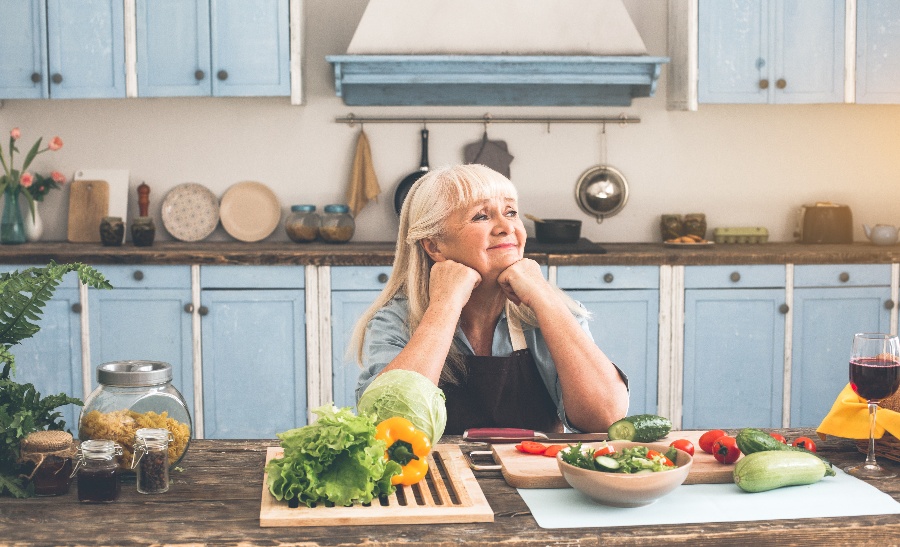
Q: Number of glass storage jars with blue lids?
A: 2